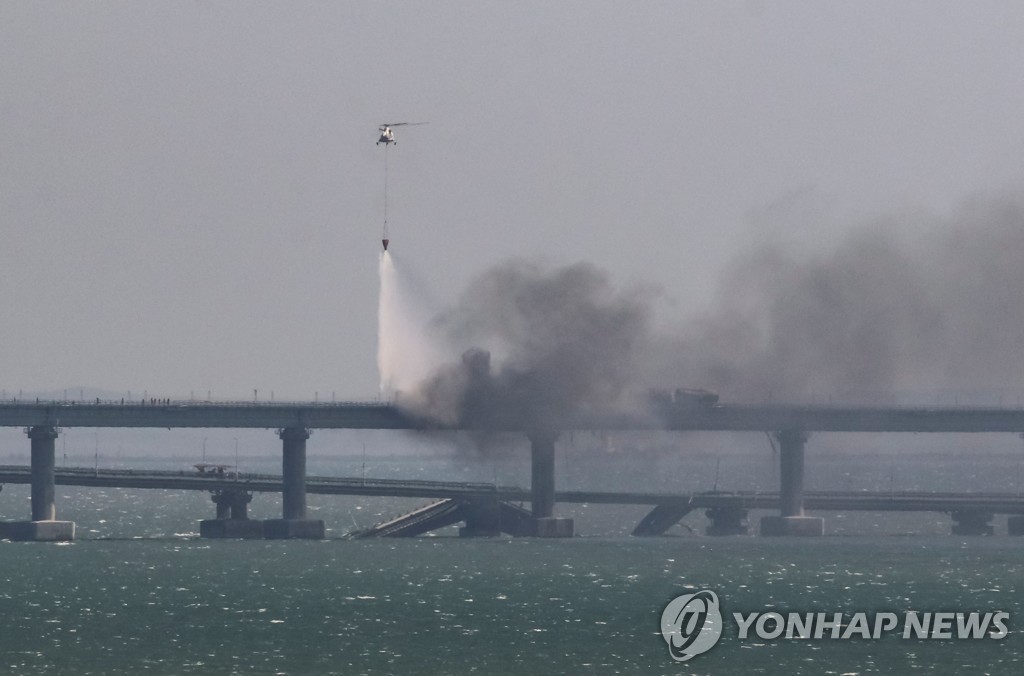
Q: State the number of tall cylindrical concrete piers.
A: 4